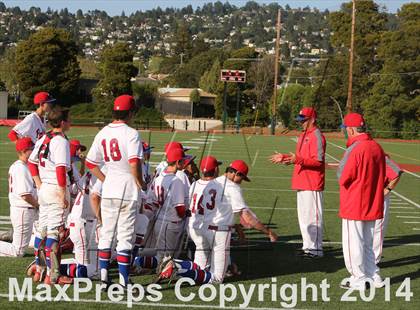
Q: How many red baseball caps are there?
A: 12